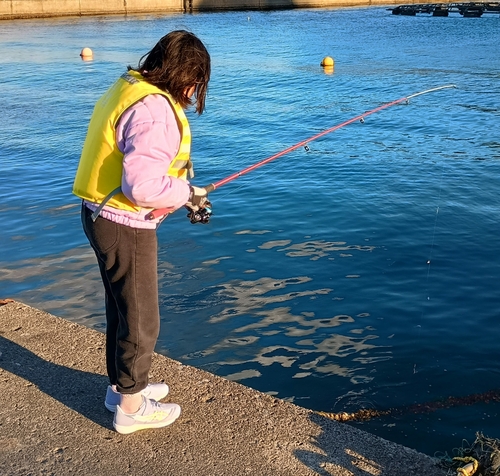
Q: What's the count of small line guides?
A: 3